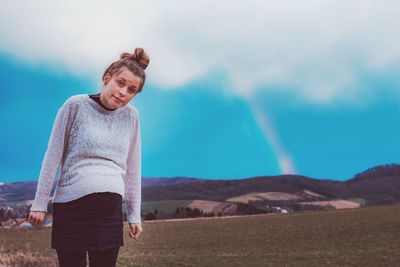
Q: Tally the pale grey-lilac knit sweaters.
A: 1